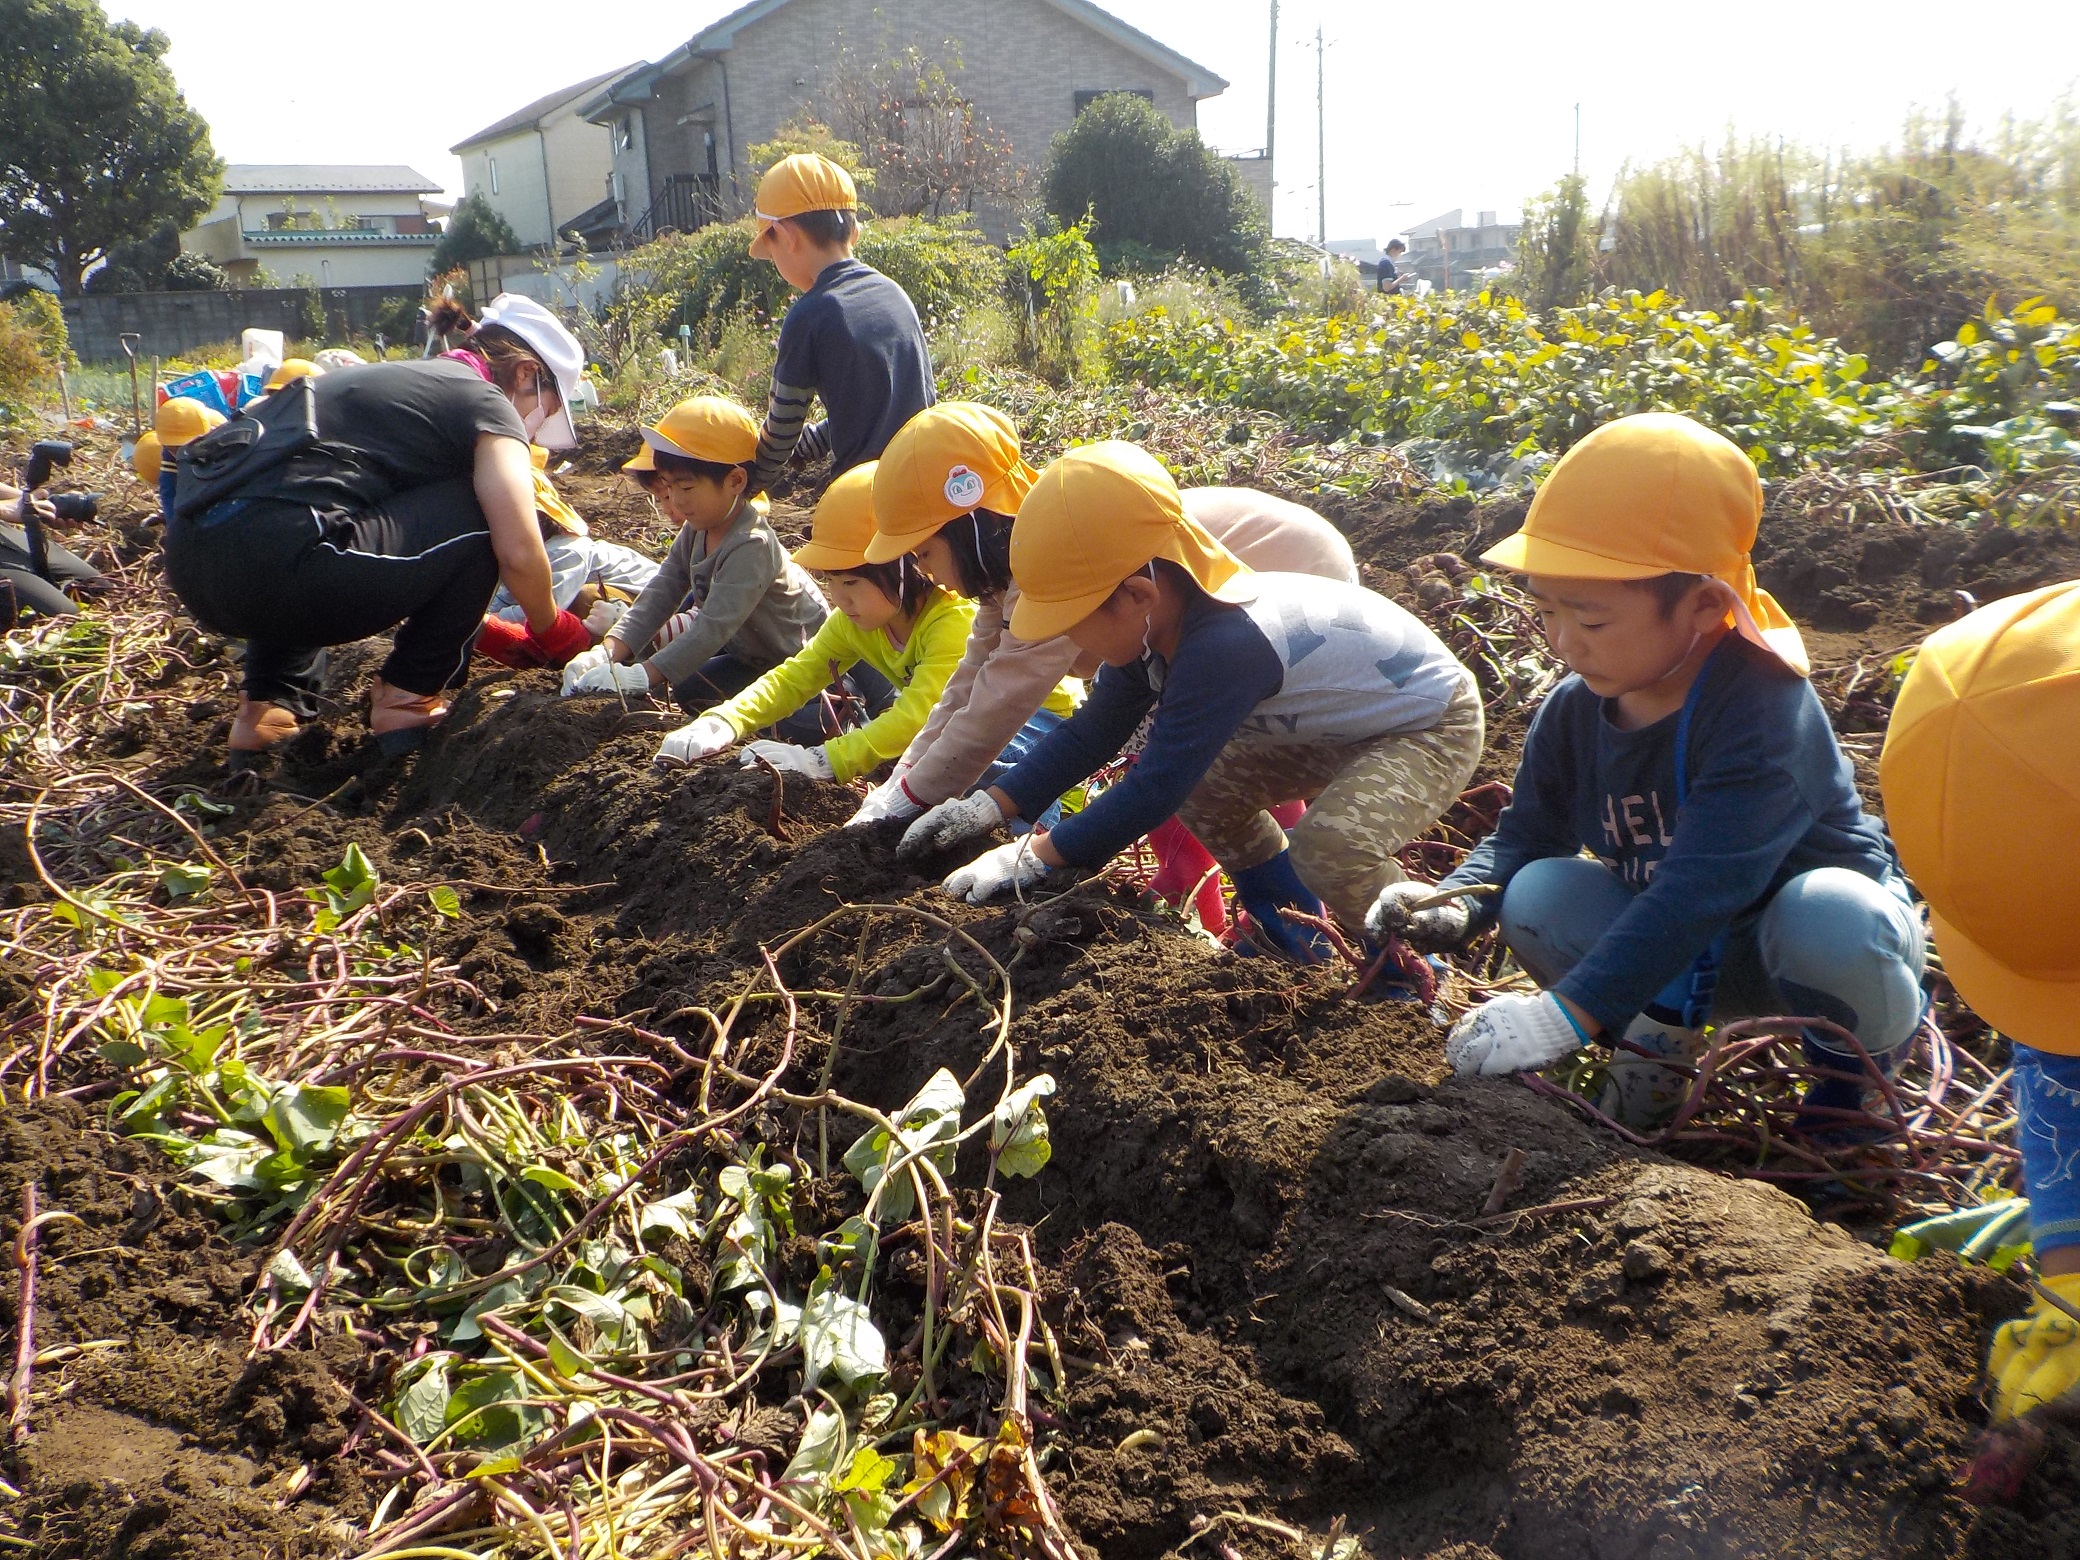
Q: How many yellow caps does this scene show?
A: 12